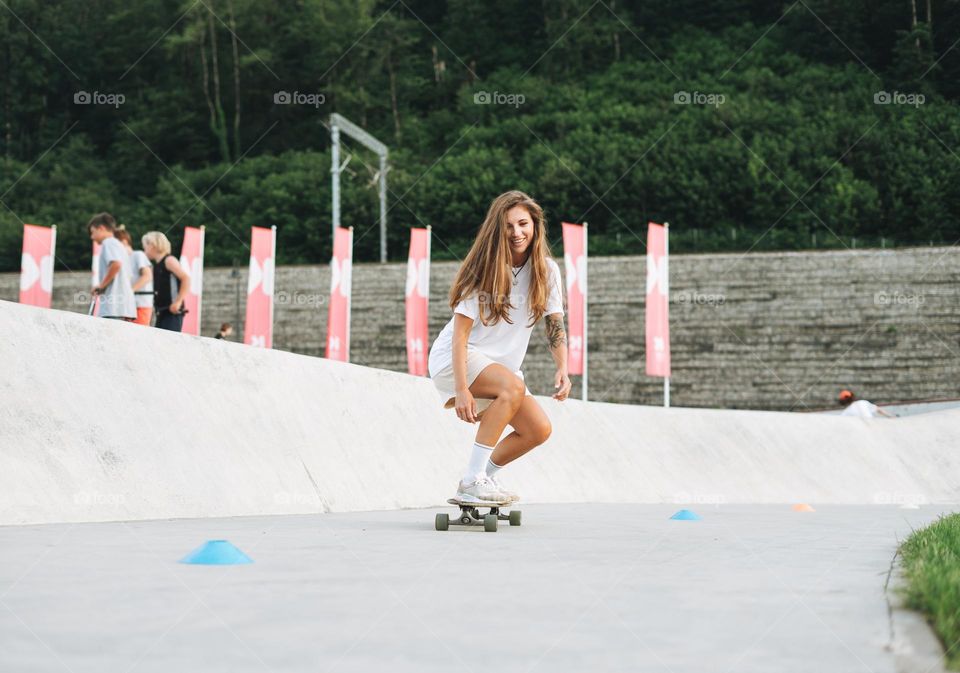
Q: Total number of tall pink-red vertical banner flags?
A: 8